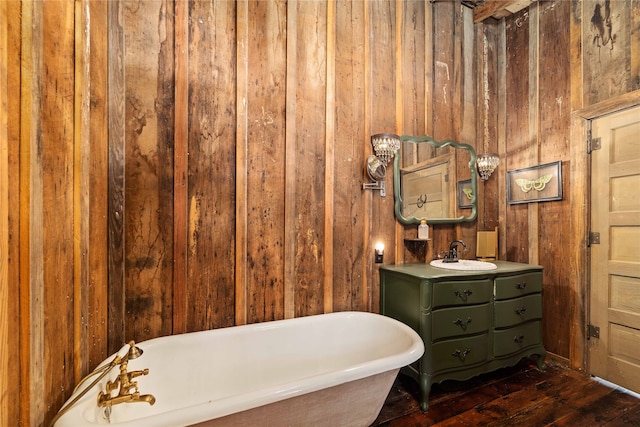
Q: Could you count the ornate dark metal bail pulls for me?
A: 6